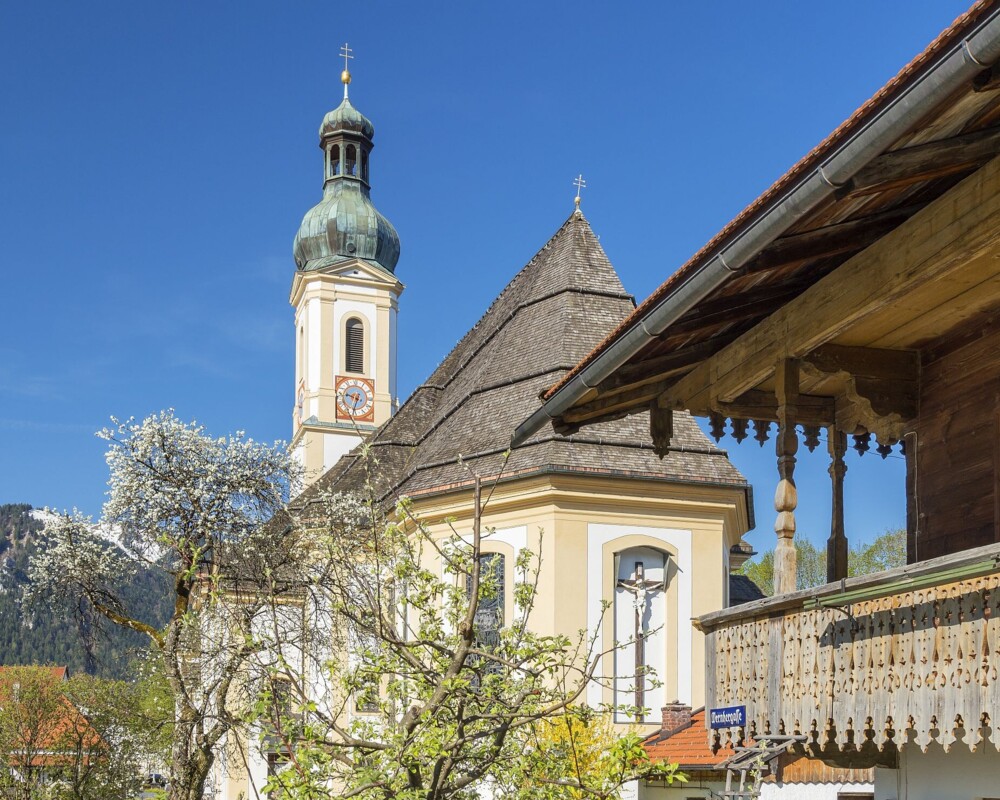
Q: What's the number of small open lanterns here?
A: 1